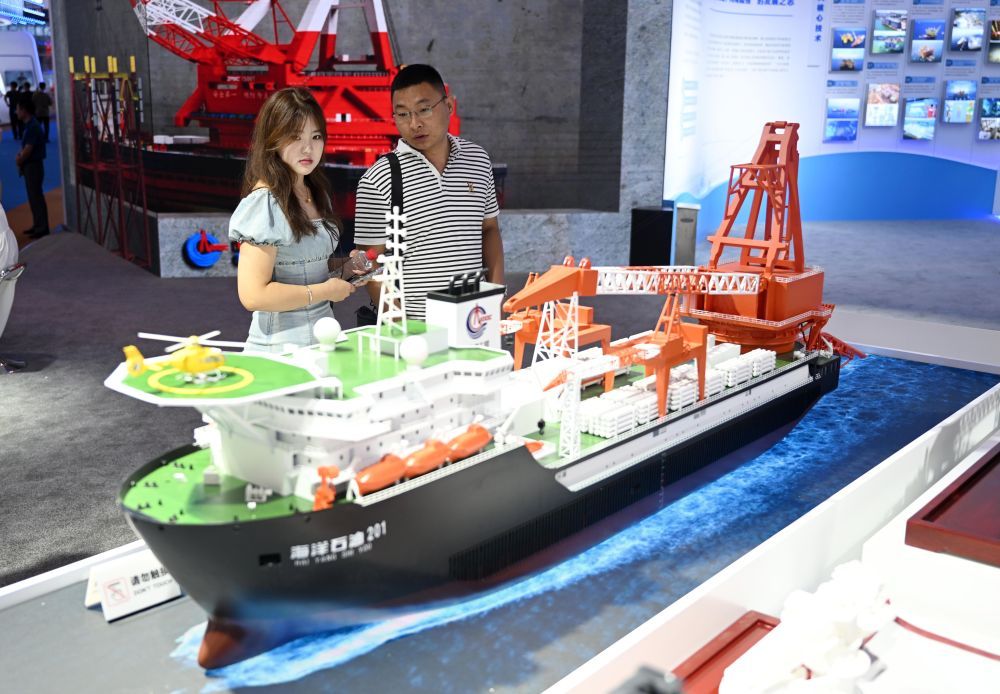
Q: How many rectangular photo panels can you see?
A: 10